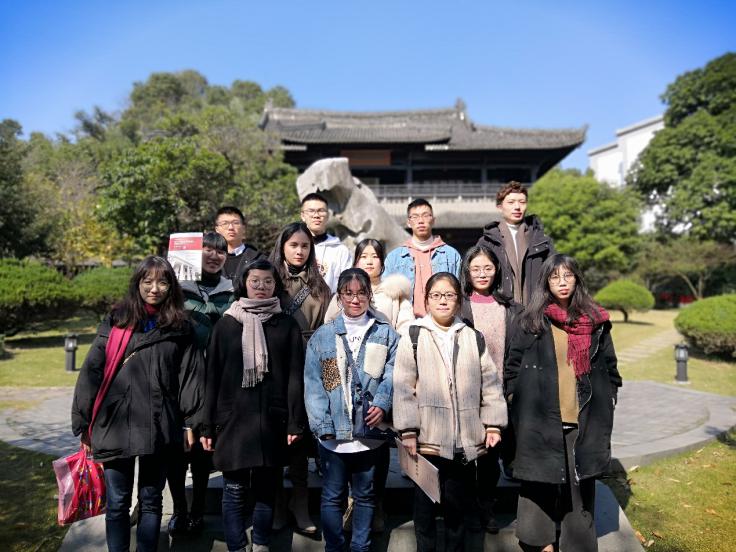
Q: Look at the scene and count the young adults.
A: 13